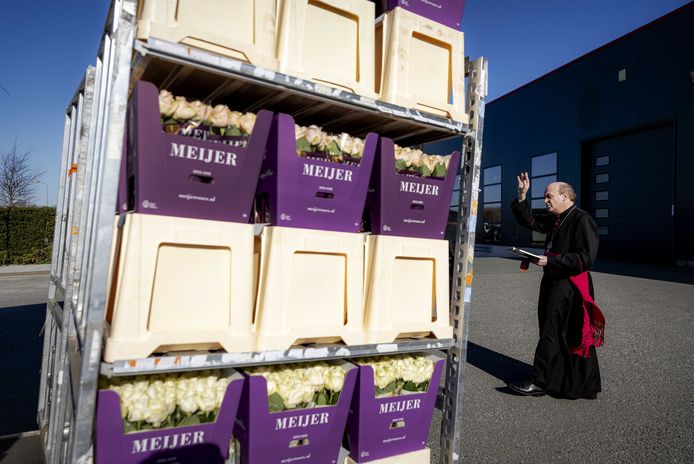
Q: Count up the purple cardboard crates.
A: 7